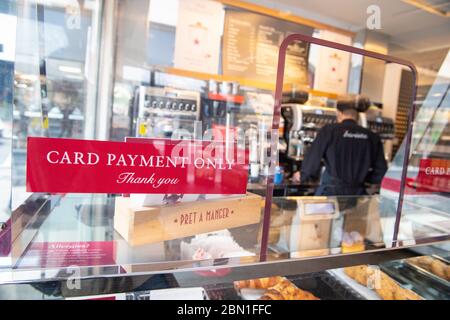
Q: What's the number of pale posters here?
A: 2